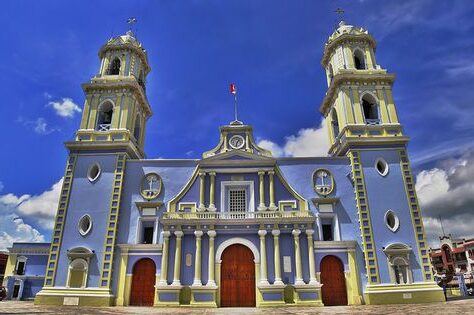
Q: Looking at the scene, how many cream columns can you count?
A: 12